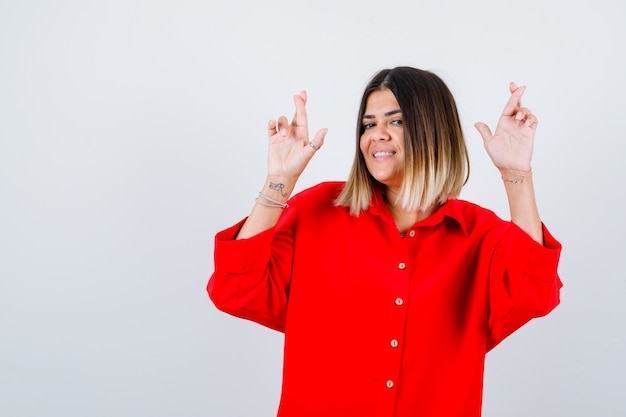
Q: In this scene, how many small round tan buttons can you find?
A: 5